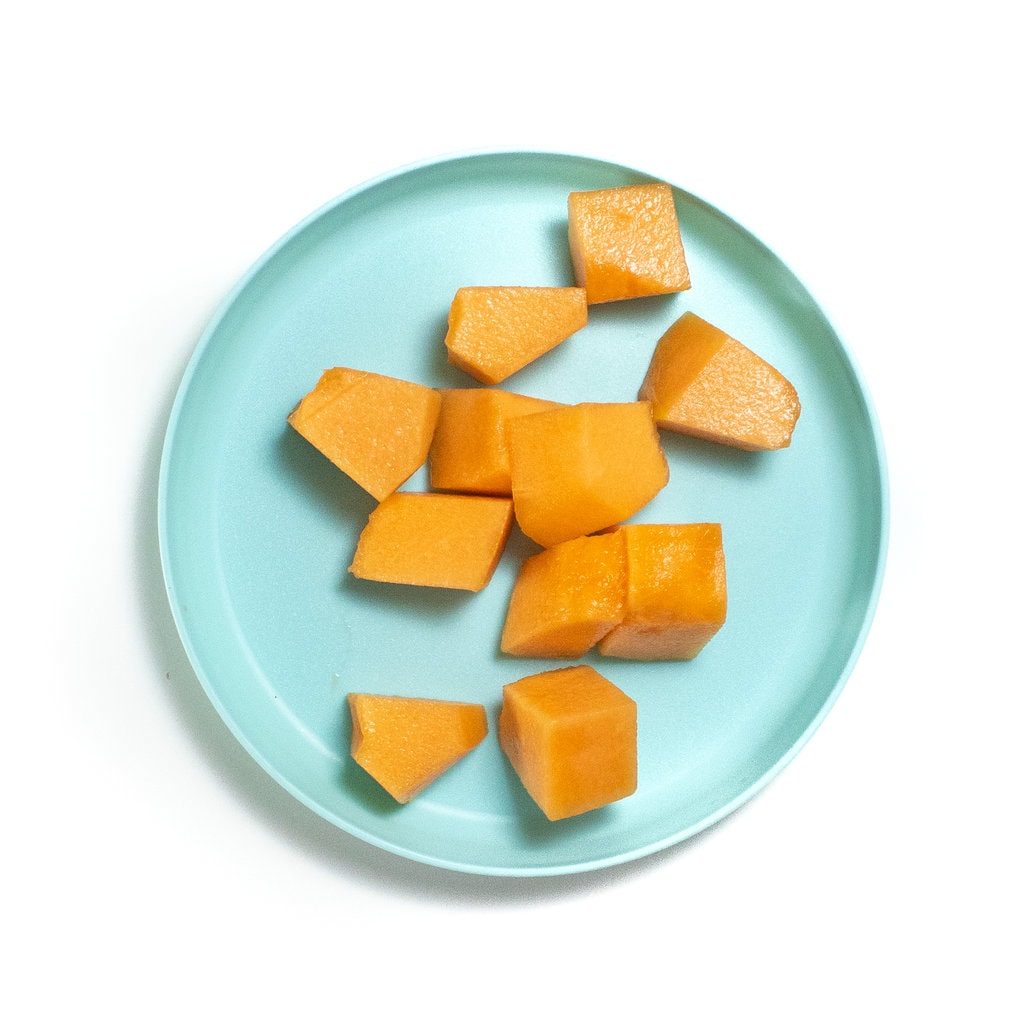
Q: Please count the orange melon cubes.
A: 11